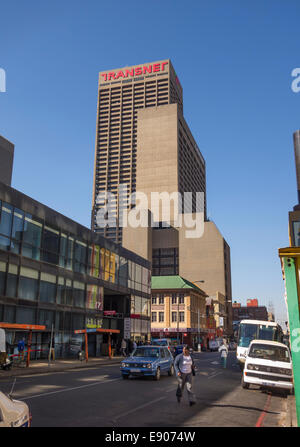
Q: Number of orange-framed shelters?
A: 2